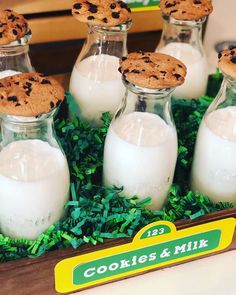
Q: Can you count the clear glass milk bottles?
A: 6